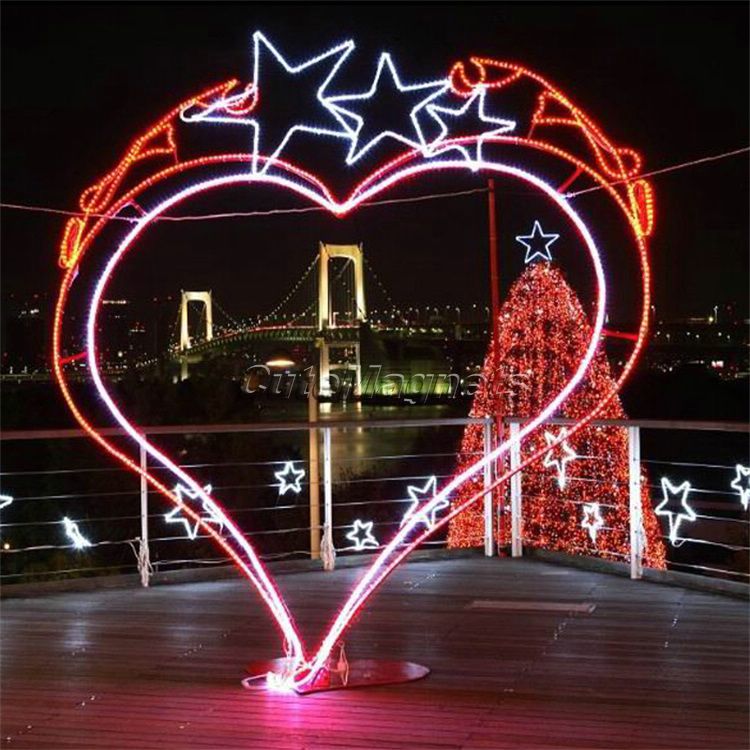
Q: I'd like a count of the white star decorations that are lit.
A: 14